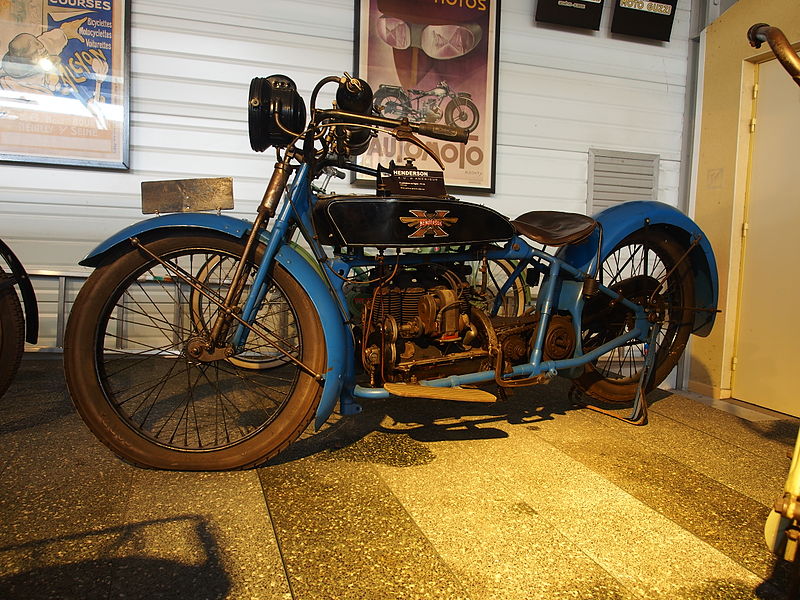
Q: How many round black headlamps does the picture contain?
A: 1